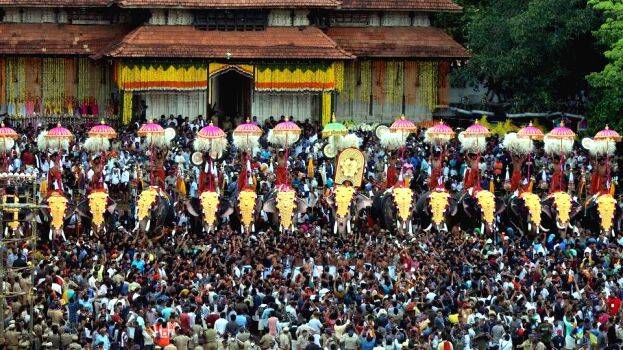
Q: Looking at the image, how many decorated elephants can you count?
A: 14